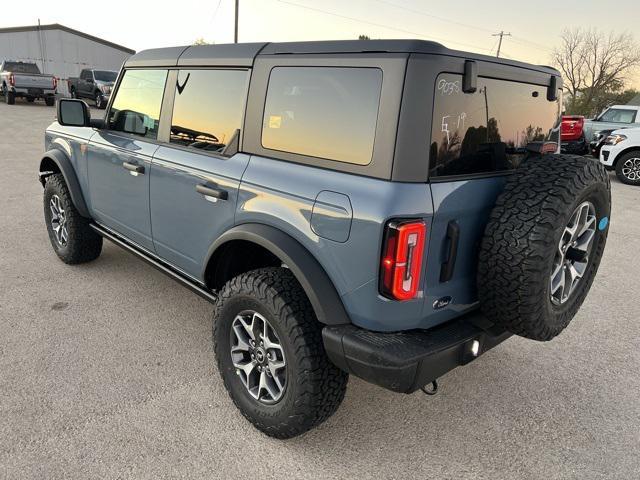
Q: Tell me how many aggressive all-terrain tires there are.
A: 3